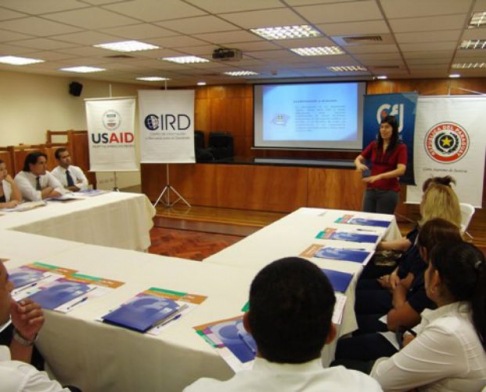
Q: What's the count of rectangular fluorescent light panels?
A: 12